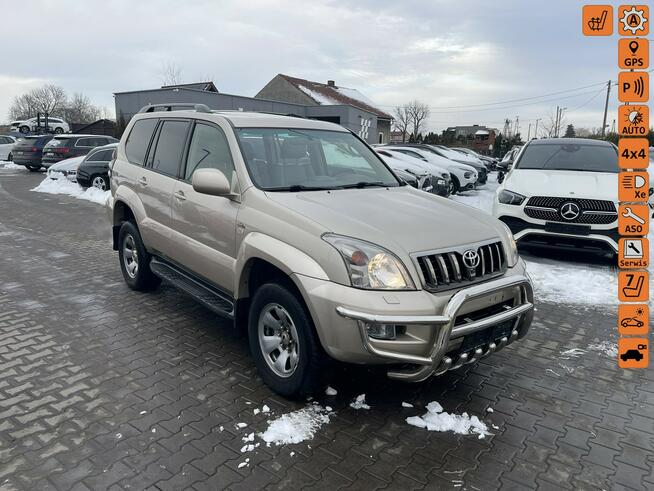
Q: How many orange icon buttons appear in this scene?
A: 12